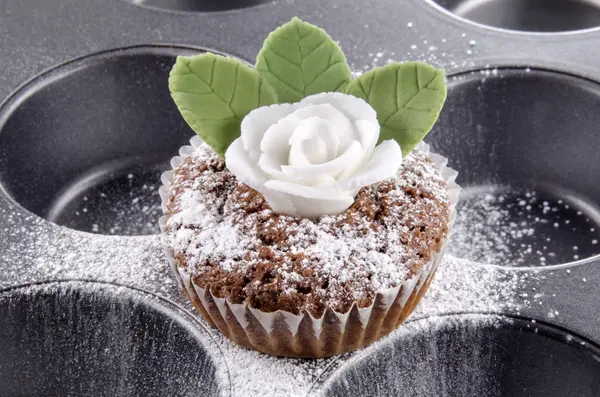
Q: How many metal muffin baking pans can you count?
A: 1